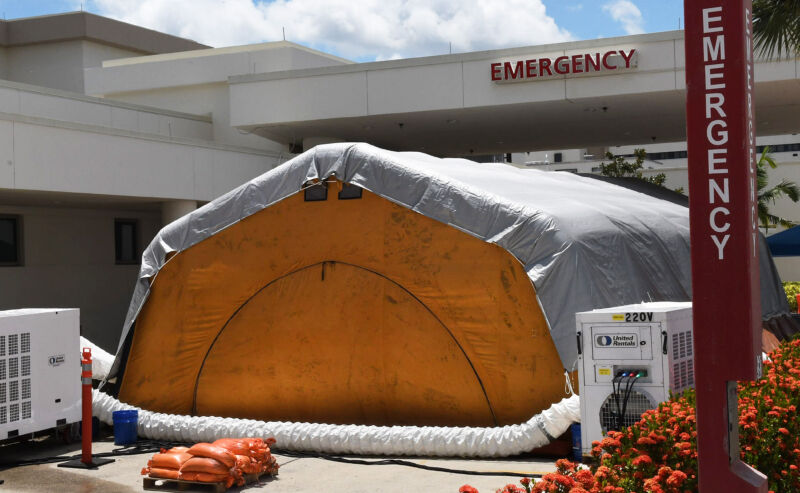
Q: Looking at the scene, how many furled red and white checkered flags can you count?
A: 0